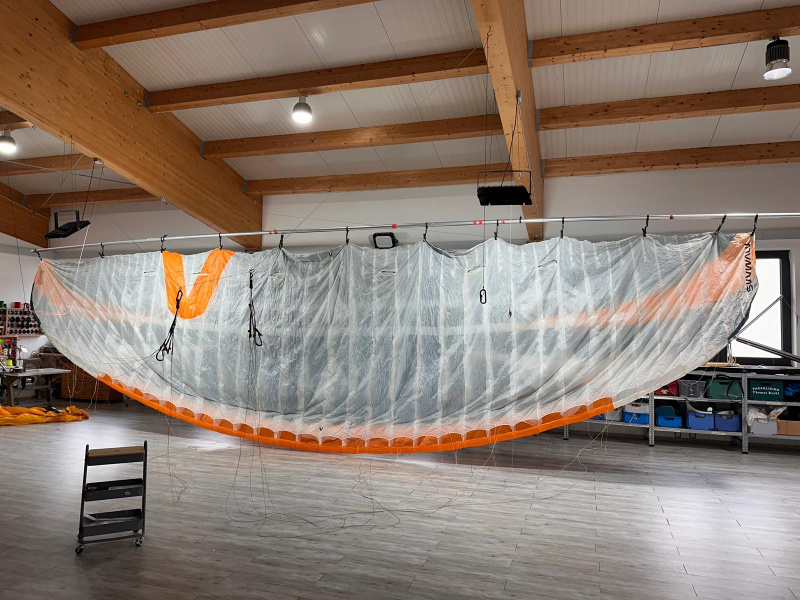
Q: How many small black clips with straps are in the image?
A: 12